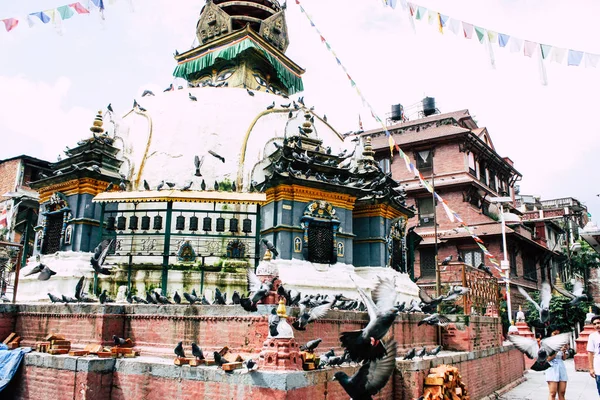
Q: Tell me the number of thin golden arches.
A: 2